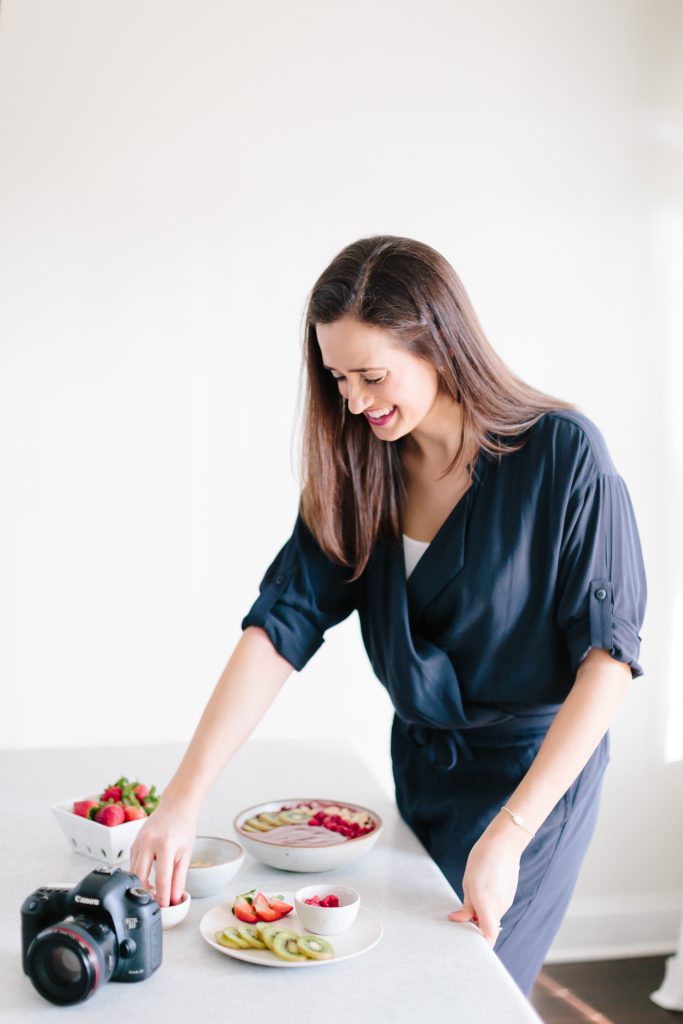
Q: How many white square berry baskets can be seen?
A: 1